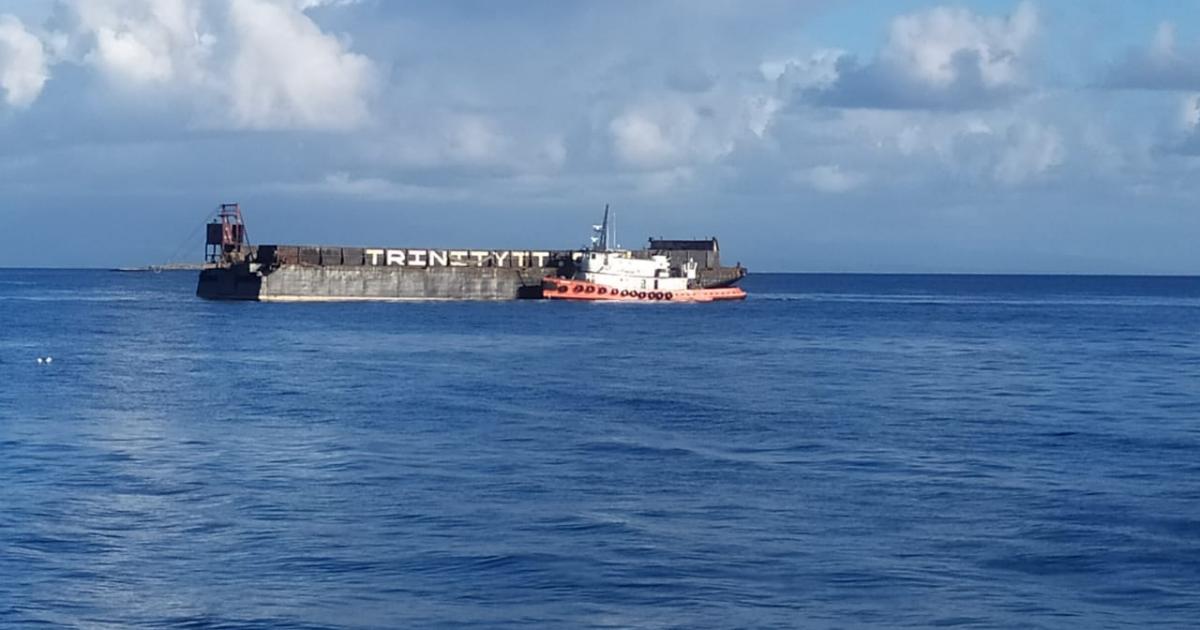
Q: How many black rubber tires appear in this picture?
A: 11